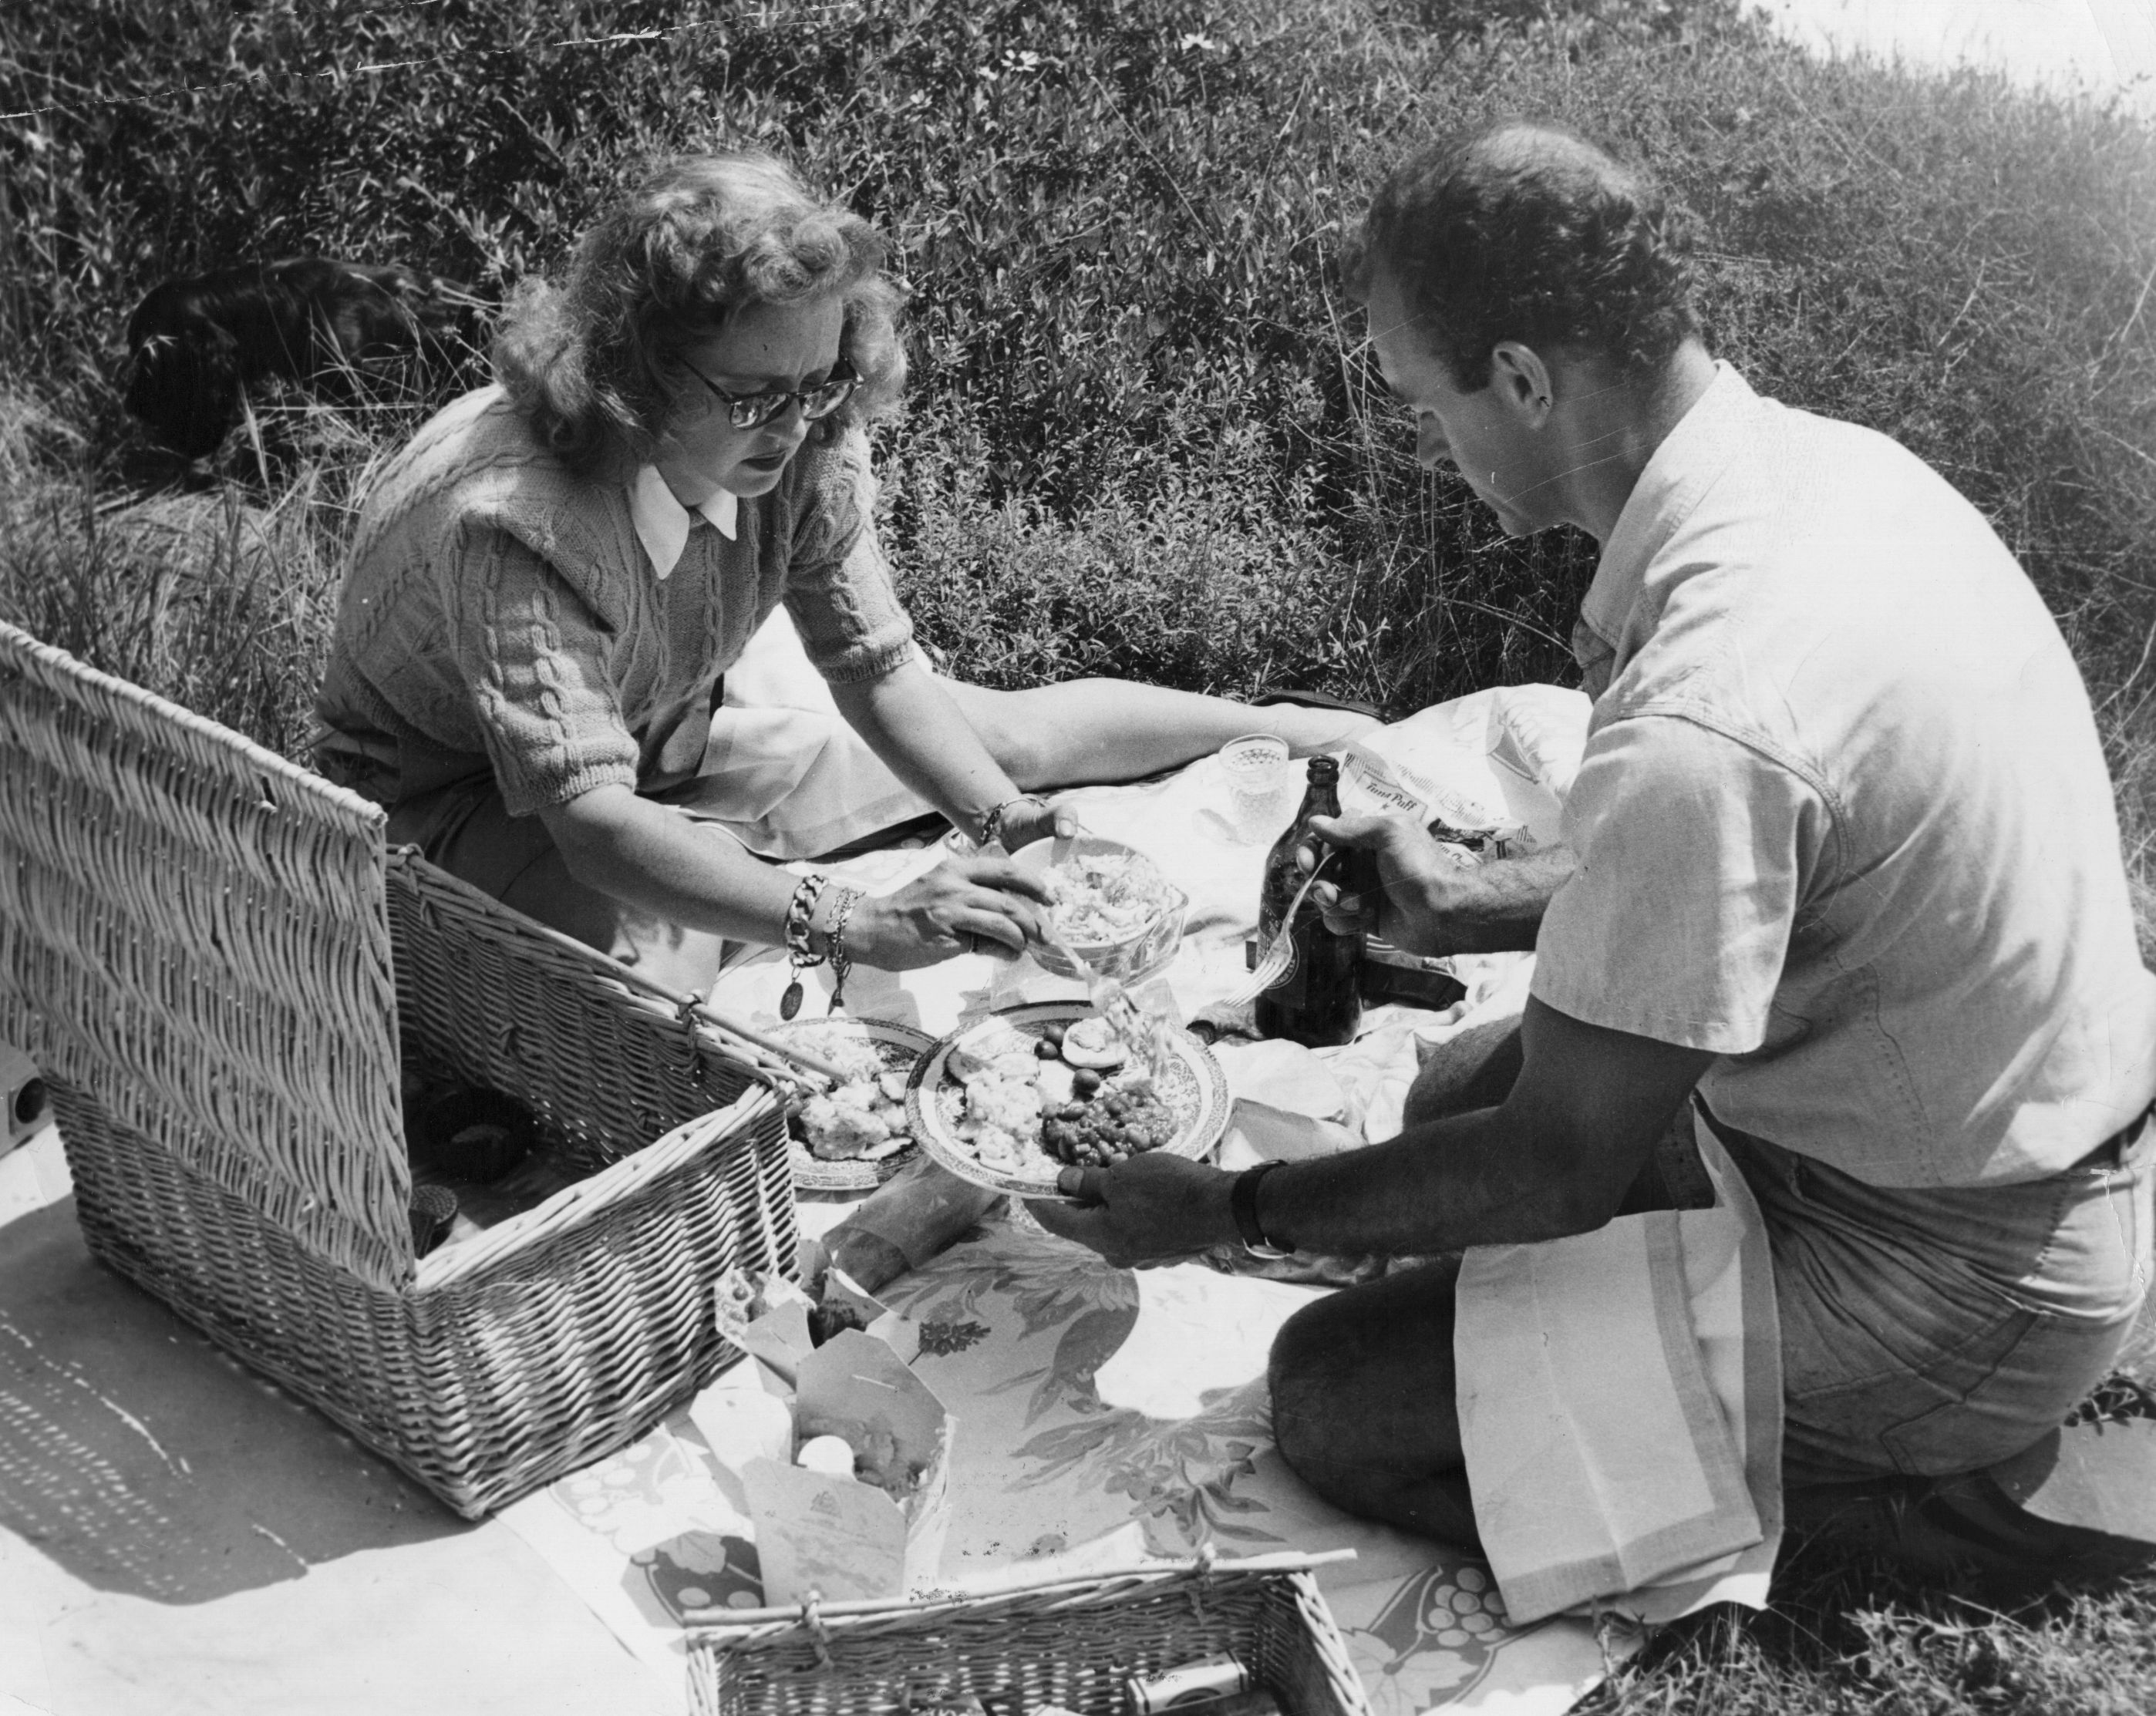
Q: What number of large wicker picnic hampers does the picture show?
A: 2